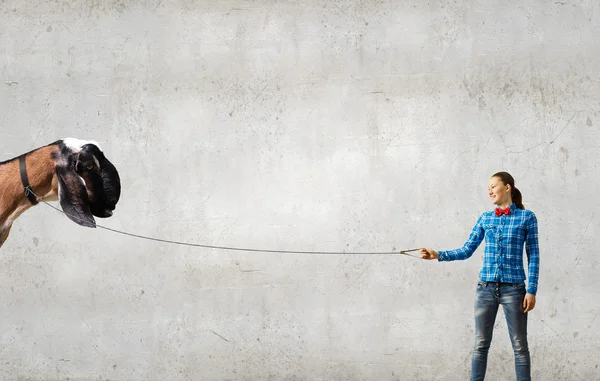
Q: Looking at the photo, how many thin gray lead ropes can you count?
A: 1